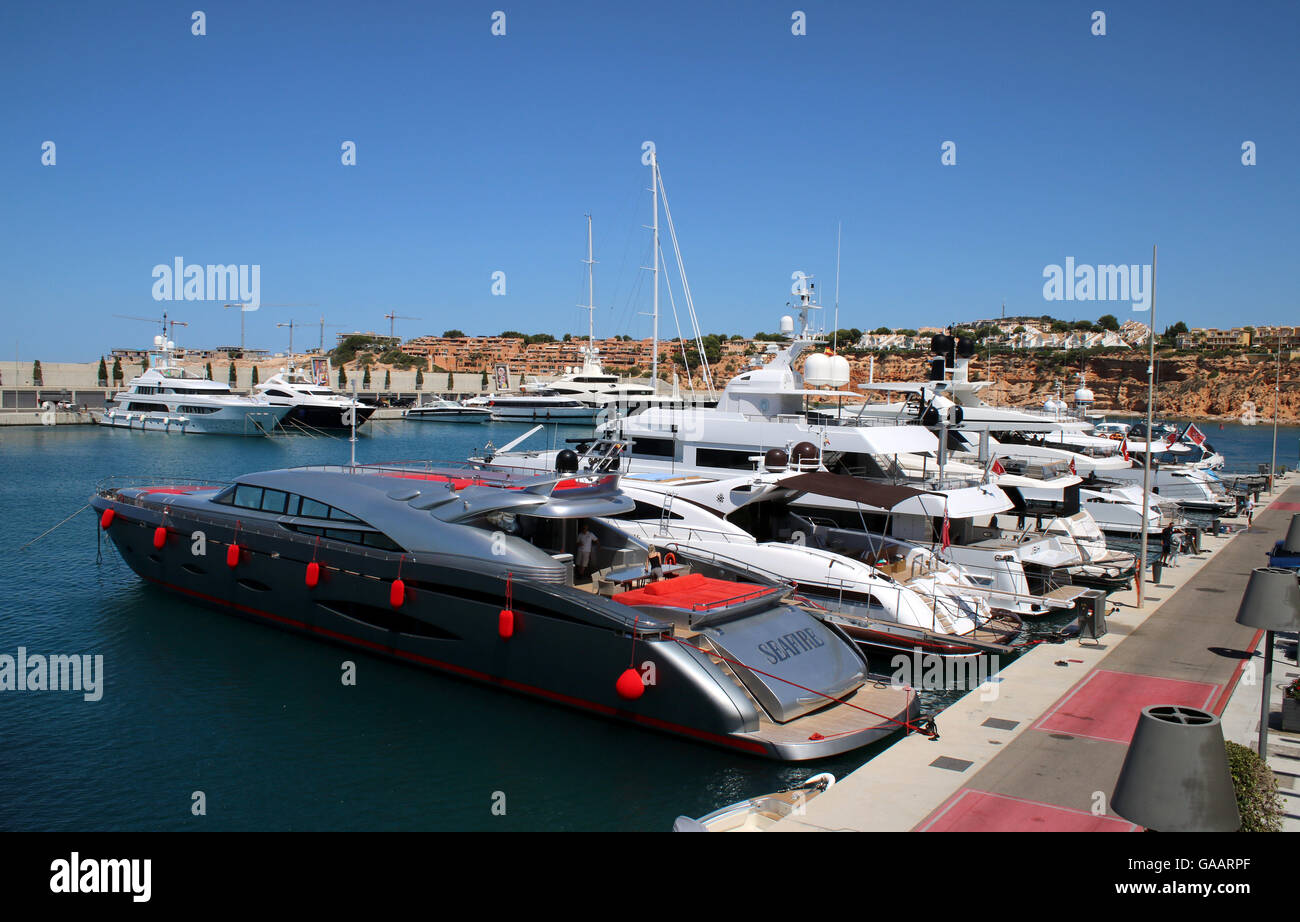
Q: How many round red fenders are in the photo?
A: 1